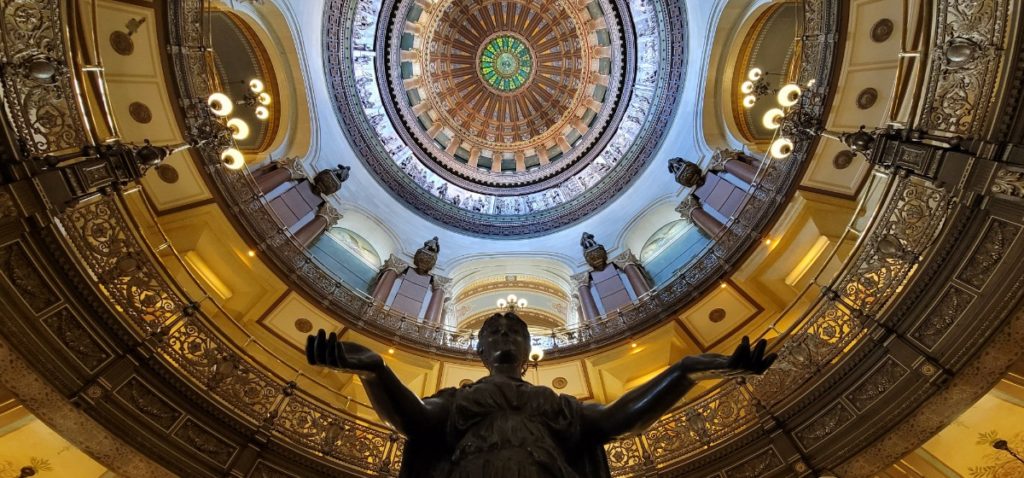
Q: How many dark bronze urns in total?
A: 4